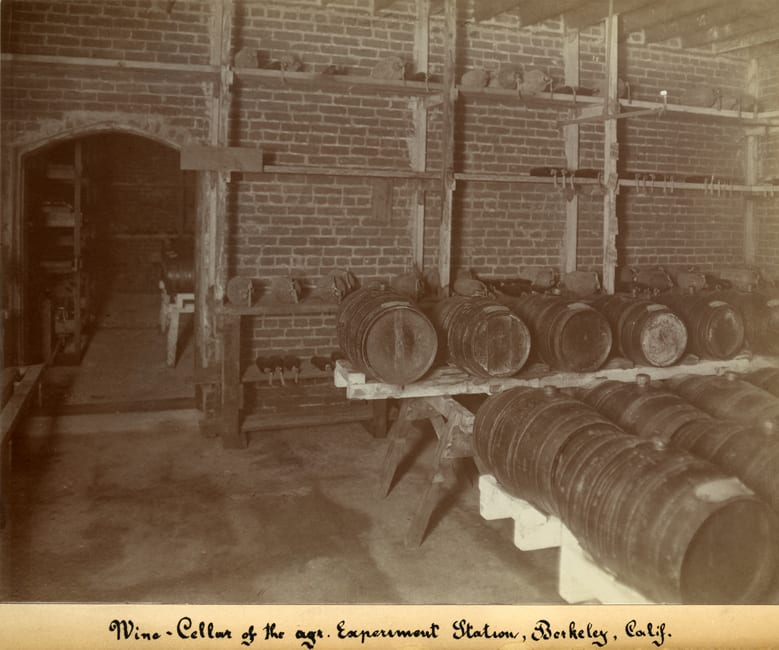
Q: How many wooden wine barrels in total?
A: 13